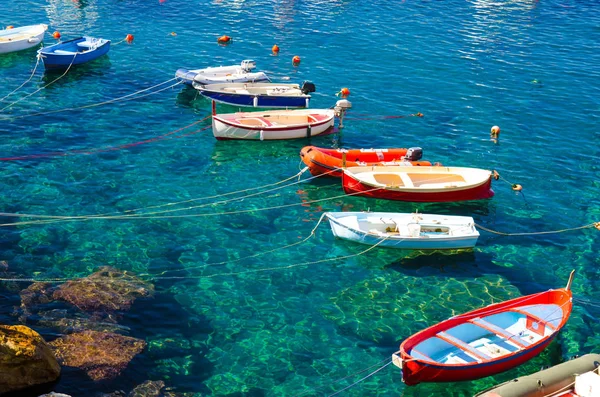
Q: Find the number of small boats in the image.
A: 10